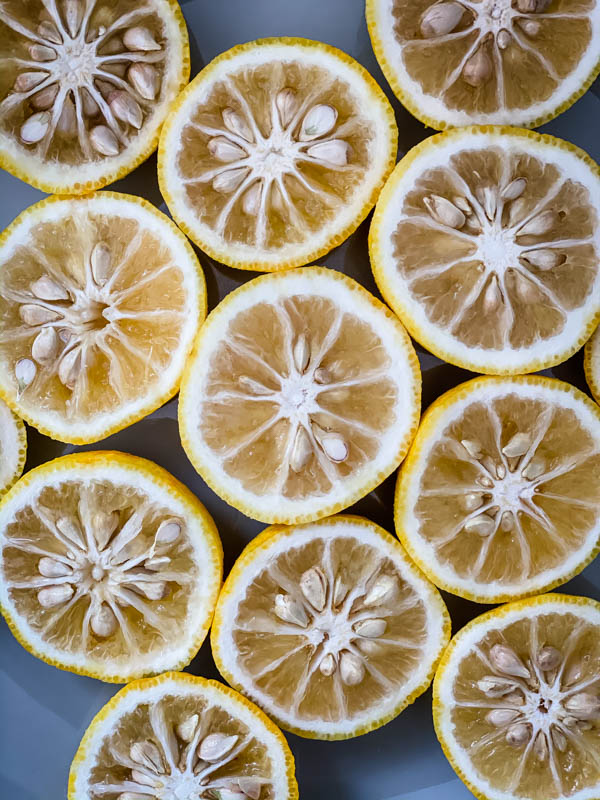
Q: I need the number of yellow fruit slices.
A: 13